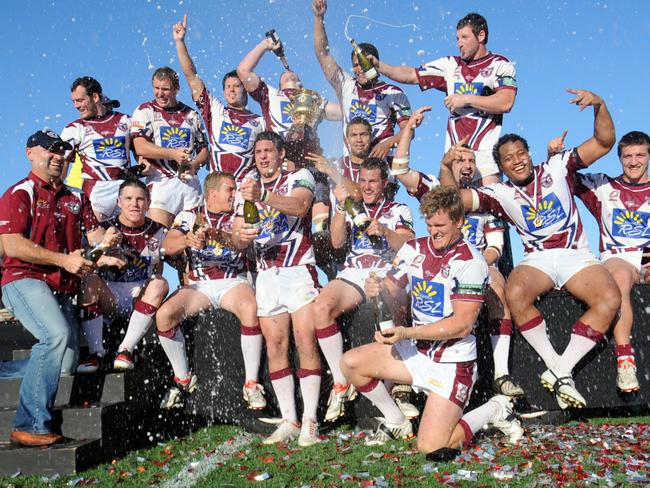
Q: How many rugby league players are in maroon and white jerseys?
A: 15